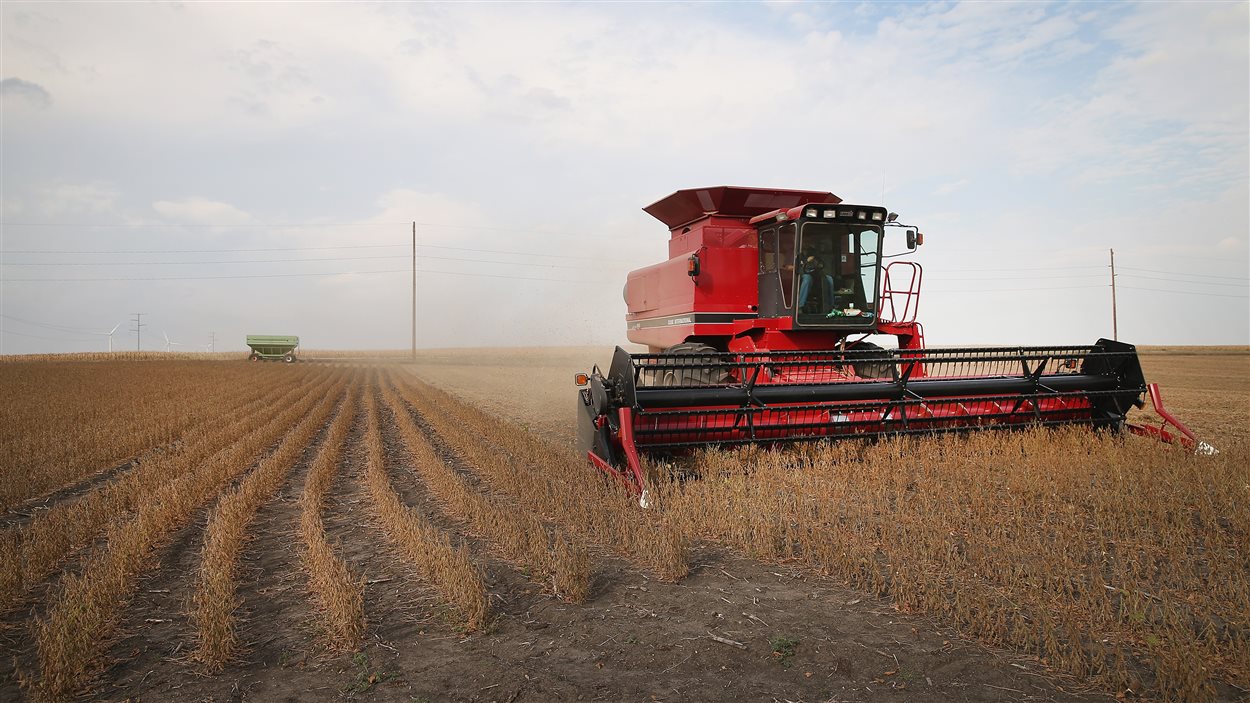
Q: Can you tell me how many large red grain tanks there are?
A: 1